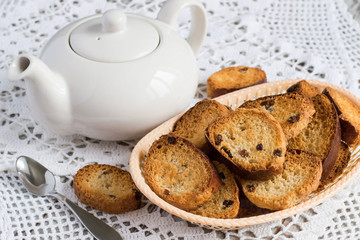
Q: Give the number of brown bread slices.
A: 12